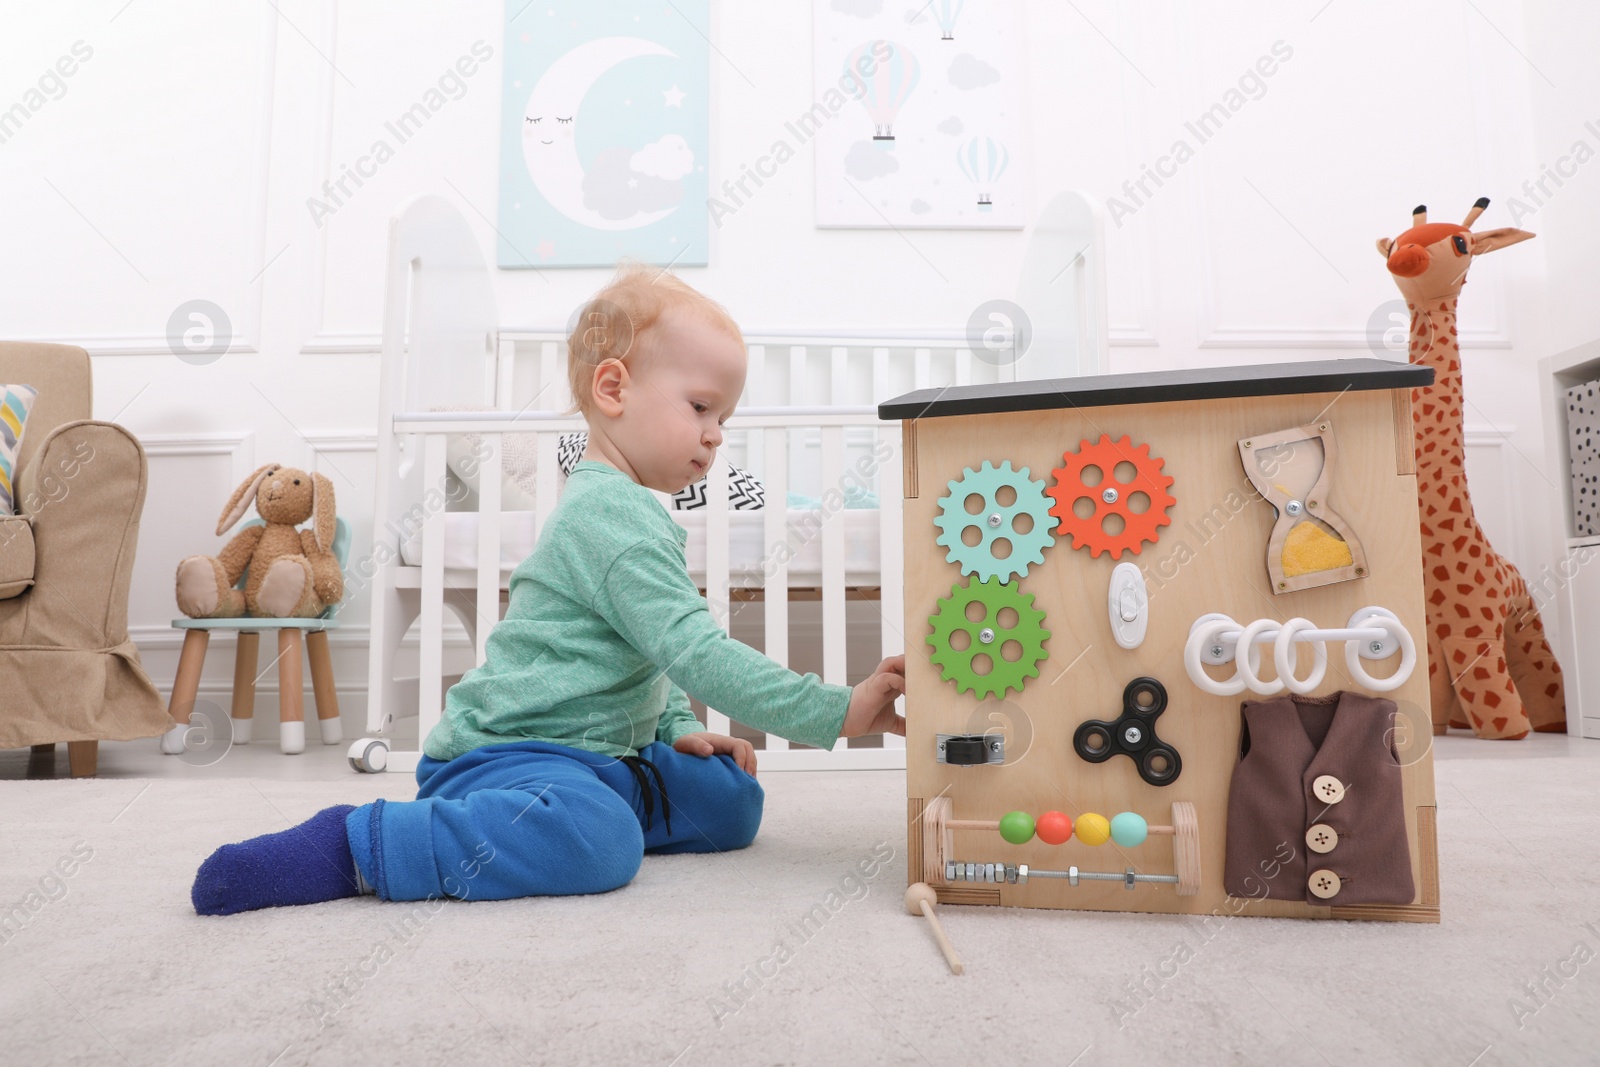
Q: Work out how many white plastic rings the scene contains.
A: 4